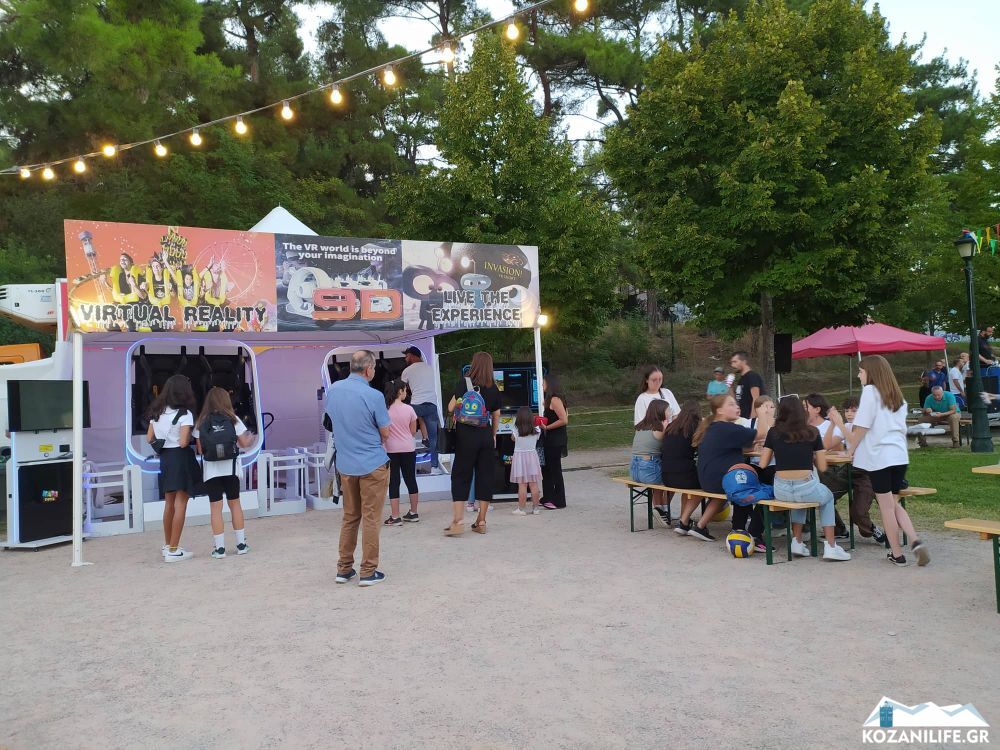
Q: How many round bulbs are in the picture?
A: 13